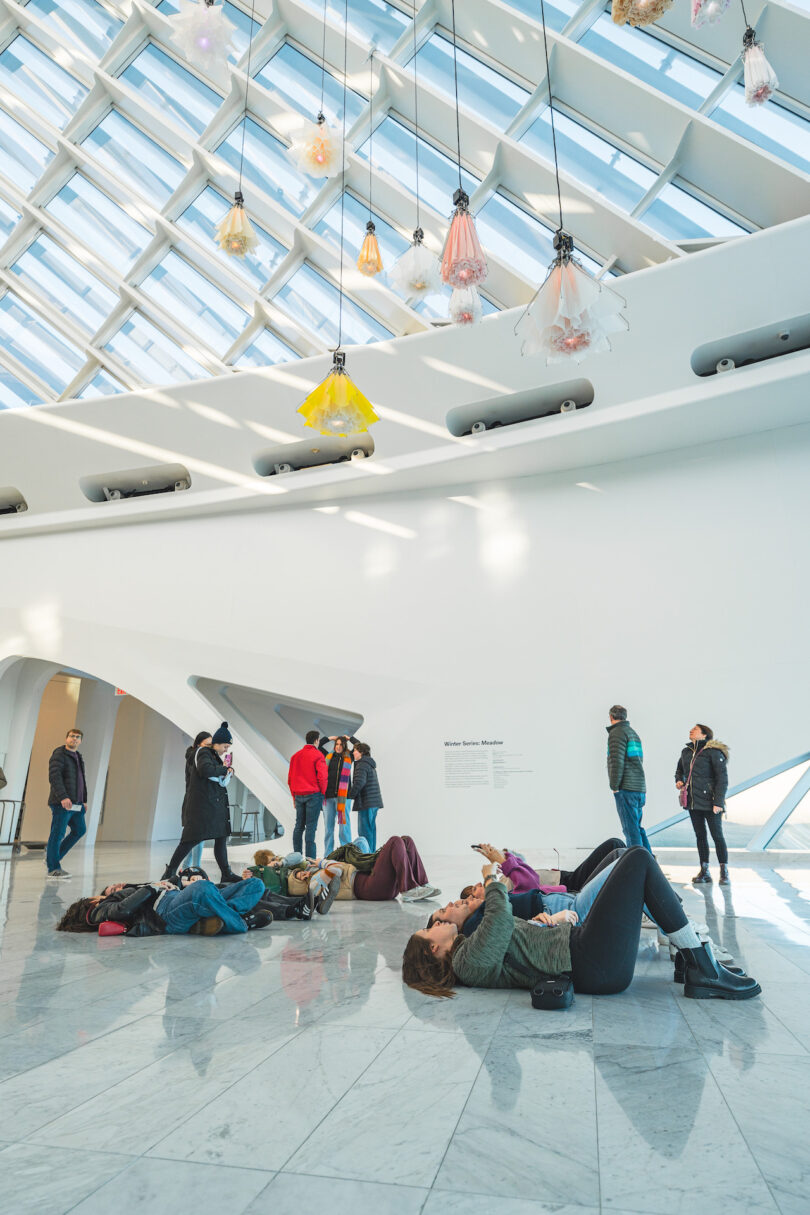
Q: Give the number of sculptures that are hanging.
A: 12